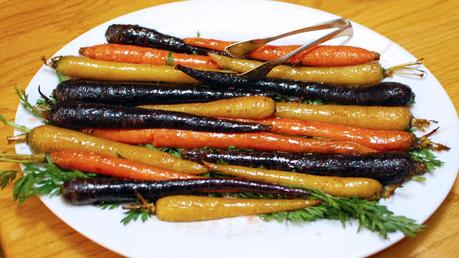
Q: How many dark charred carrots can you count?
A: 6